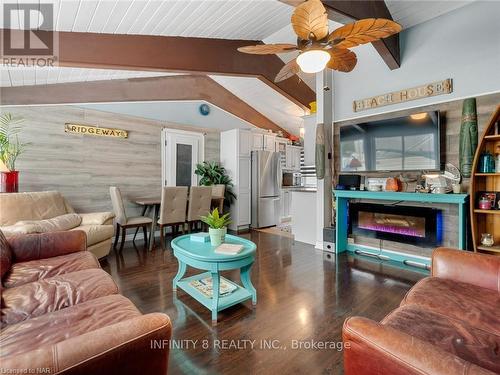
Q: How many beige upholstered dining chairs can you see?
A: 4